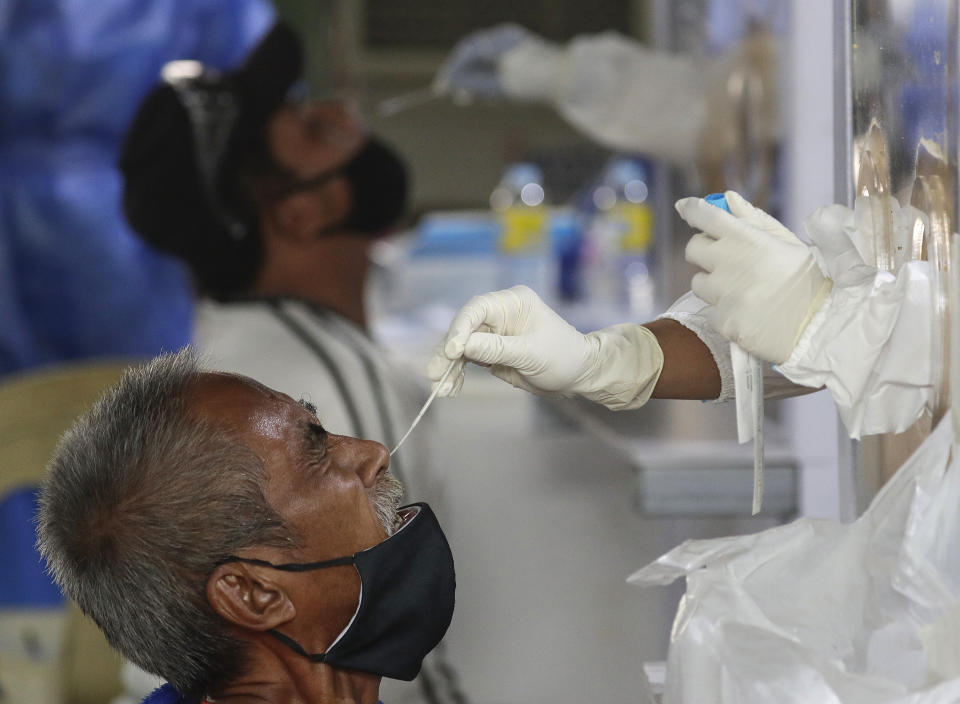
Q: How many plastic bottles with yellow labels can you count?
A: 2